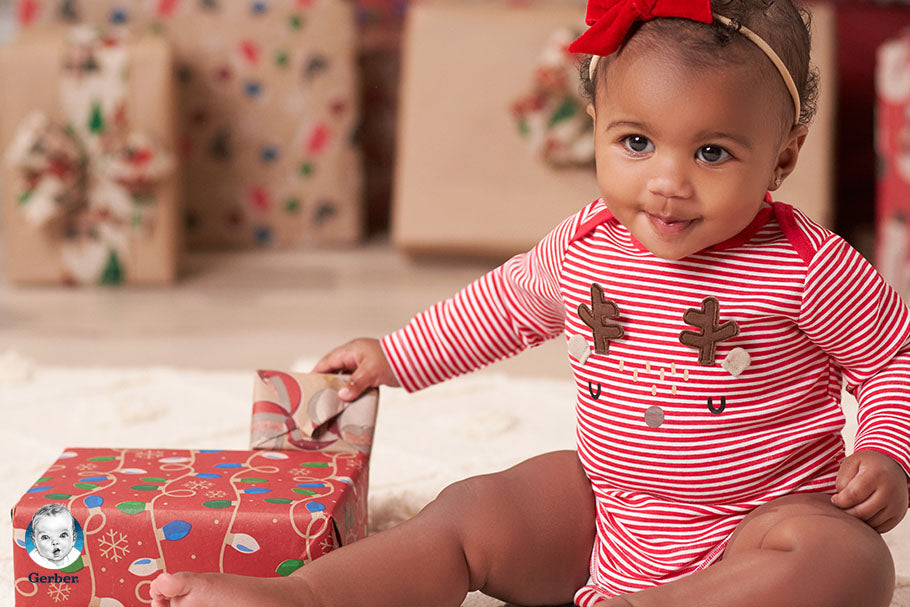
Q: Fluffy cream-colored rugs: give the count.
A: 1